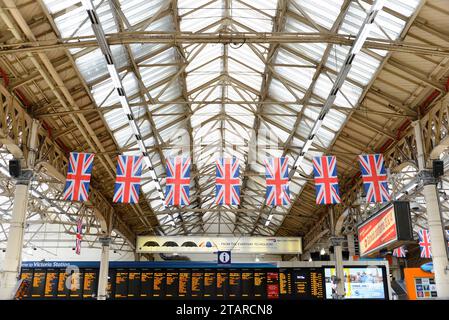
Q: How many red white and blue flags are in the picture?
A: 10